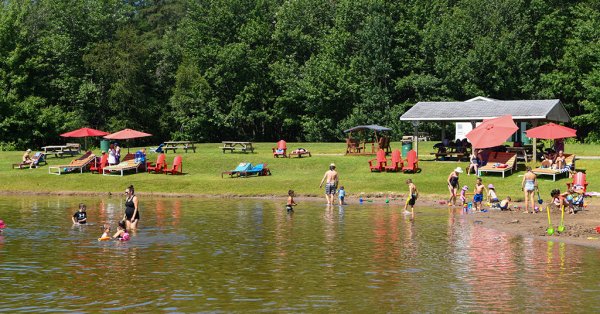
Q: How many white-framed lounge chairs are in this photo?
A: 4